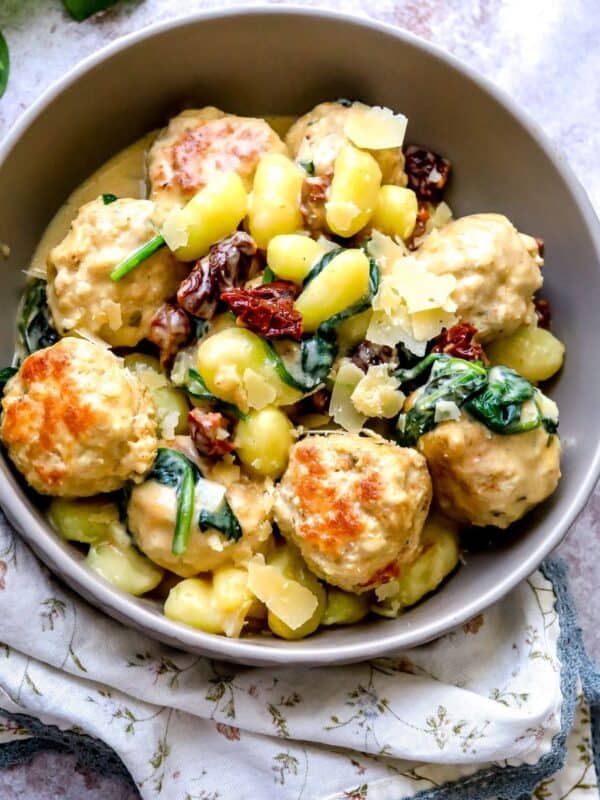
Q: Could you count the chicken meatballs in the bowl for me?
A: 8